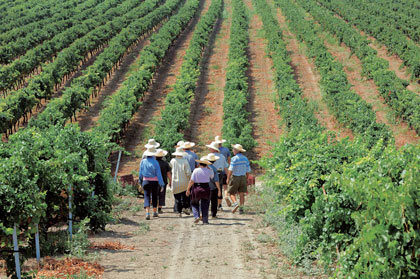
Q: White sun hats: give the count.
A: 11